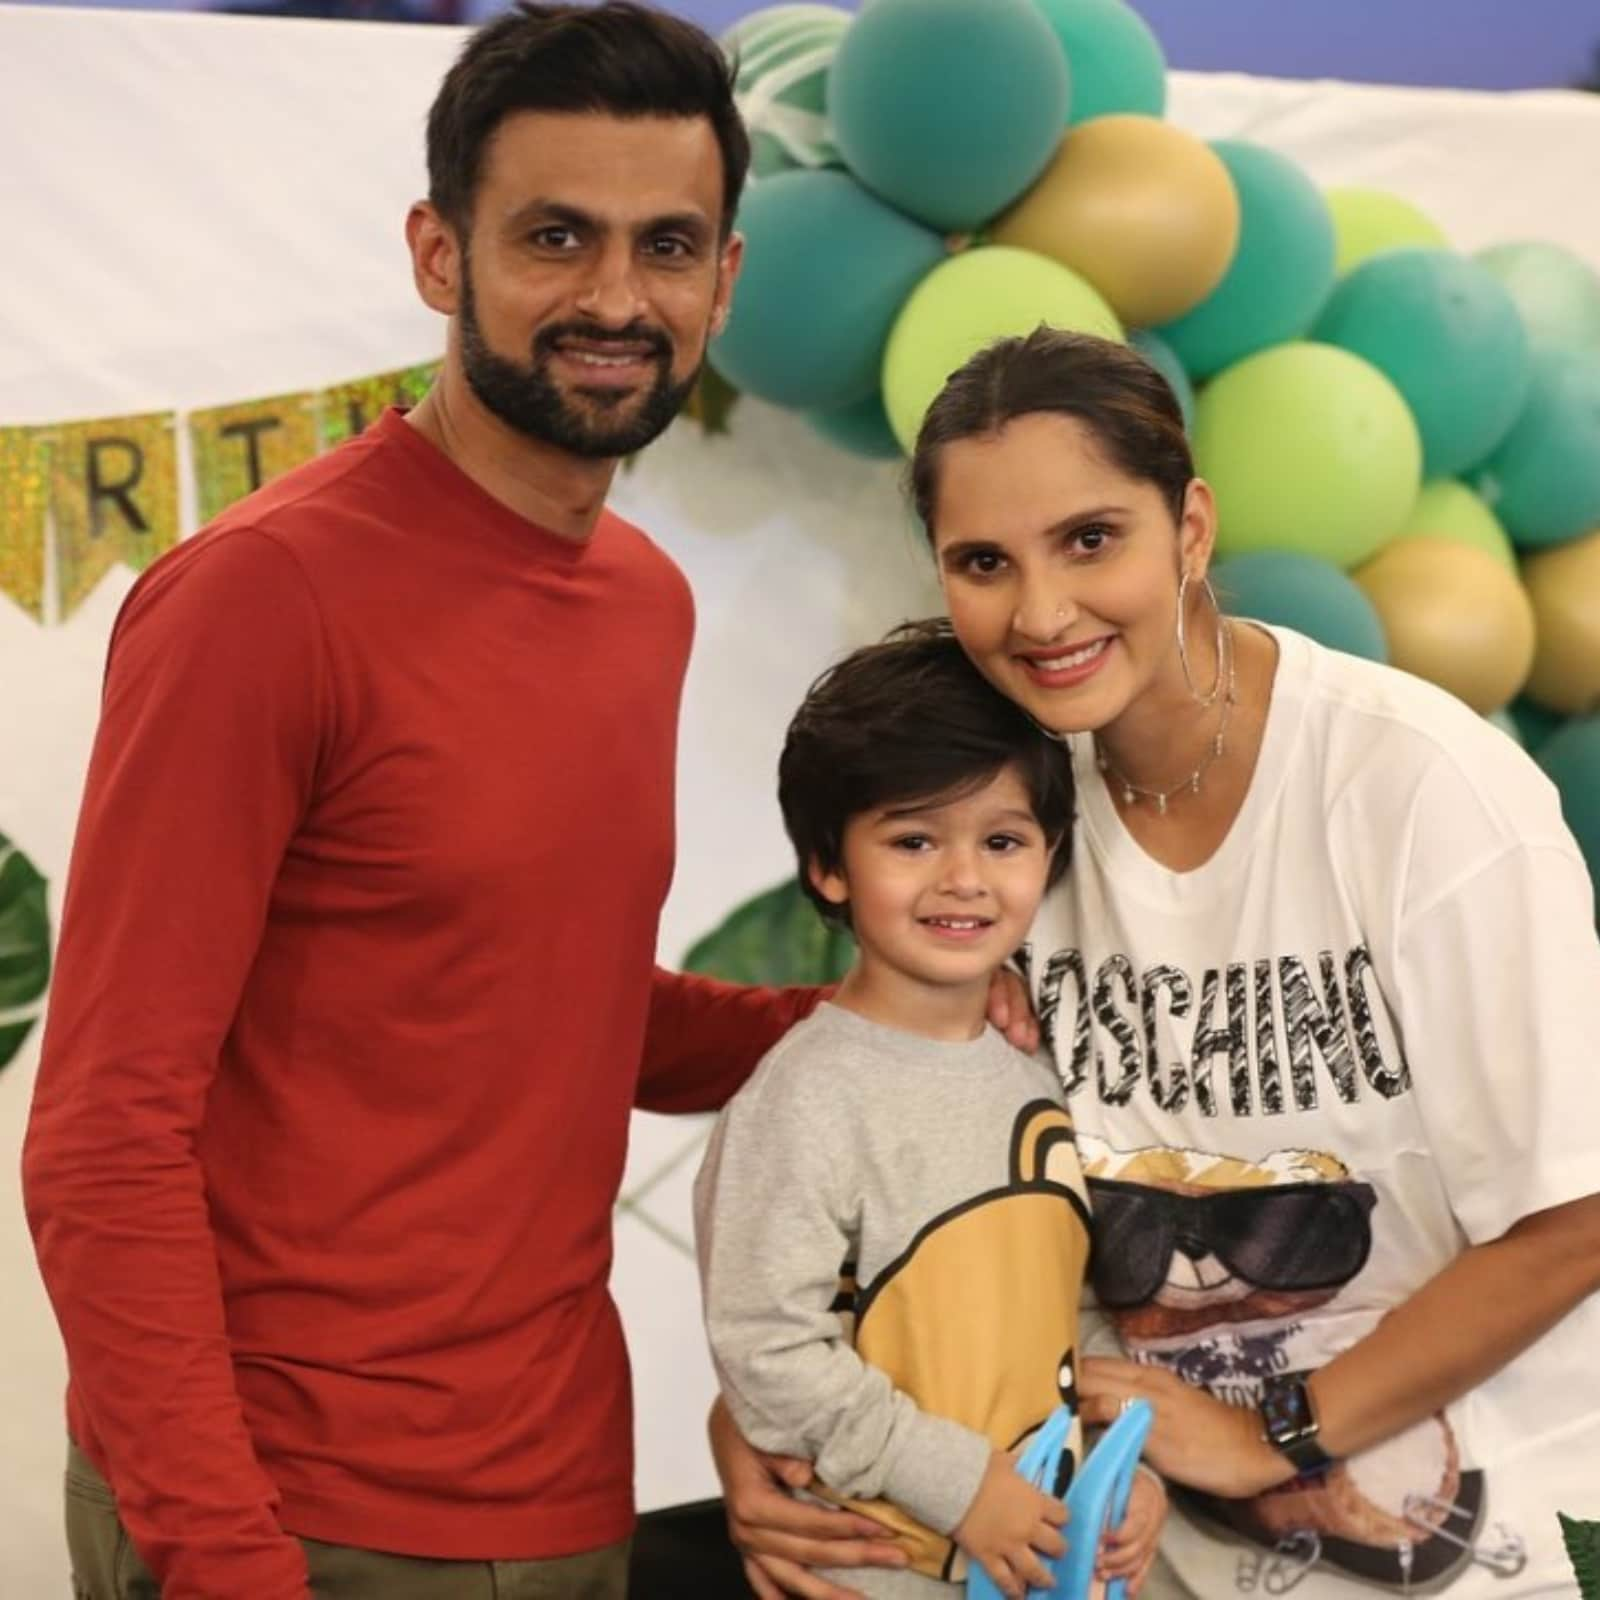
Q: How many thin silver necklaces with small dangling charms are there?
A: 1